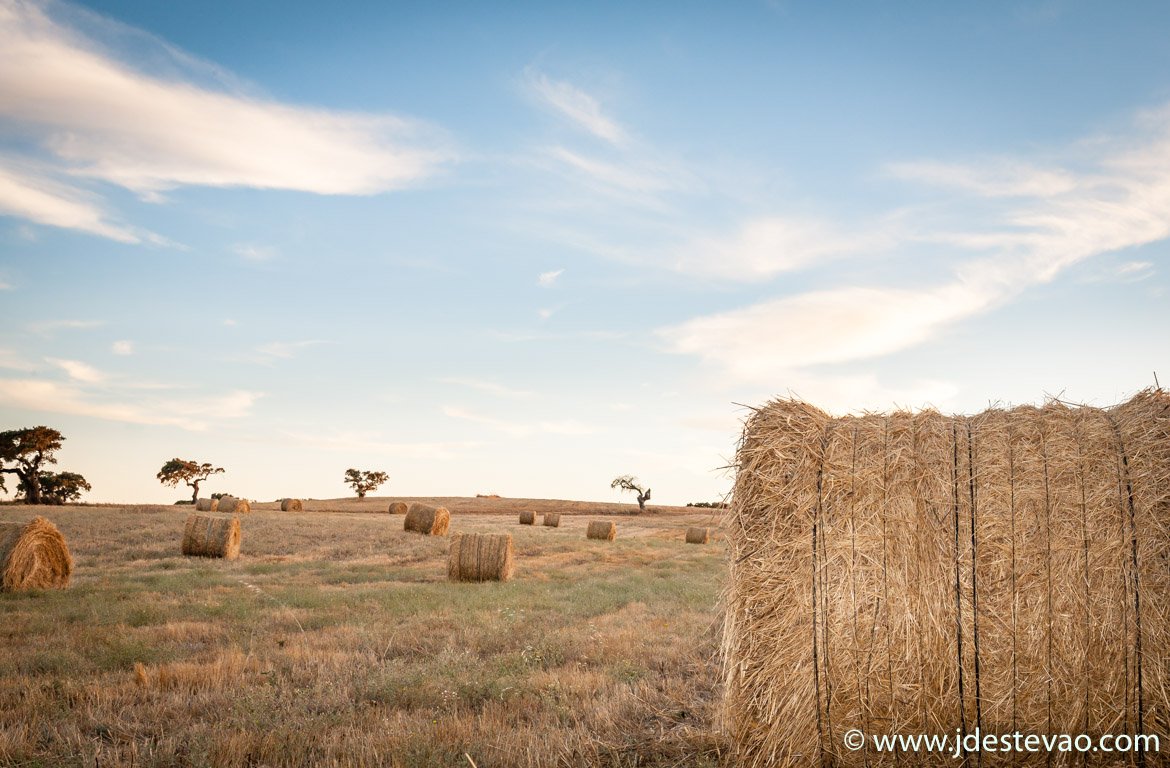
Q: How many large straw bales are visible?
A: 13